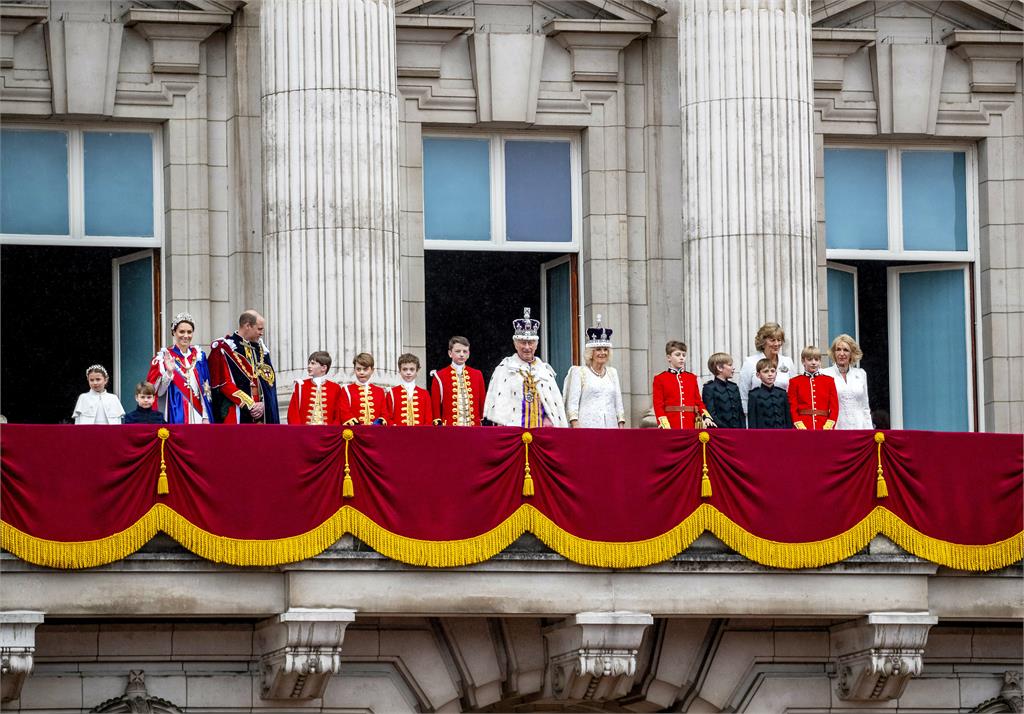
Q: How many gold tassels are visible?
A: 5